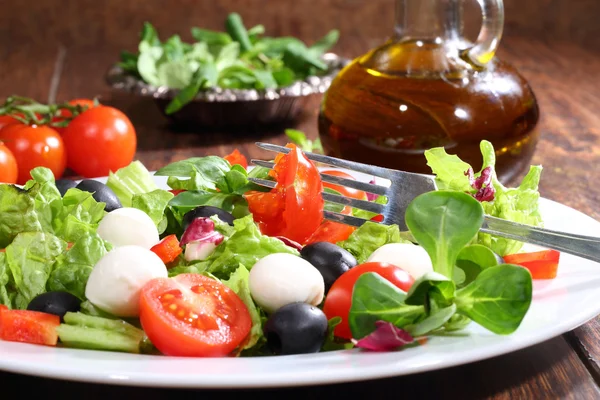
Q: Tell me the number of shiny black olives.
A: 6